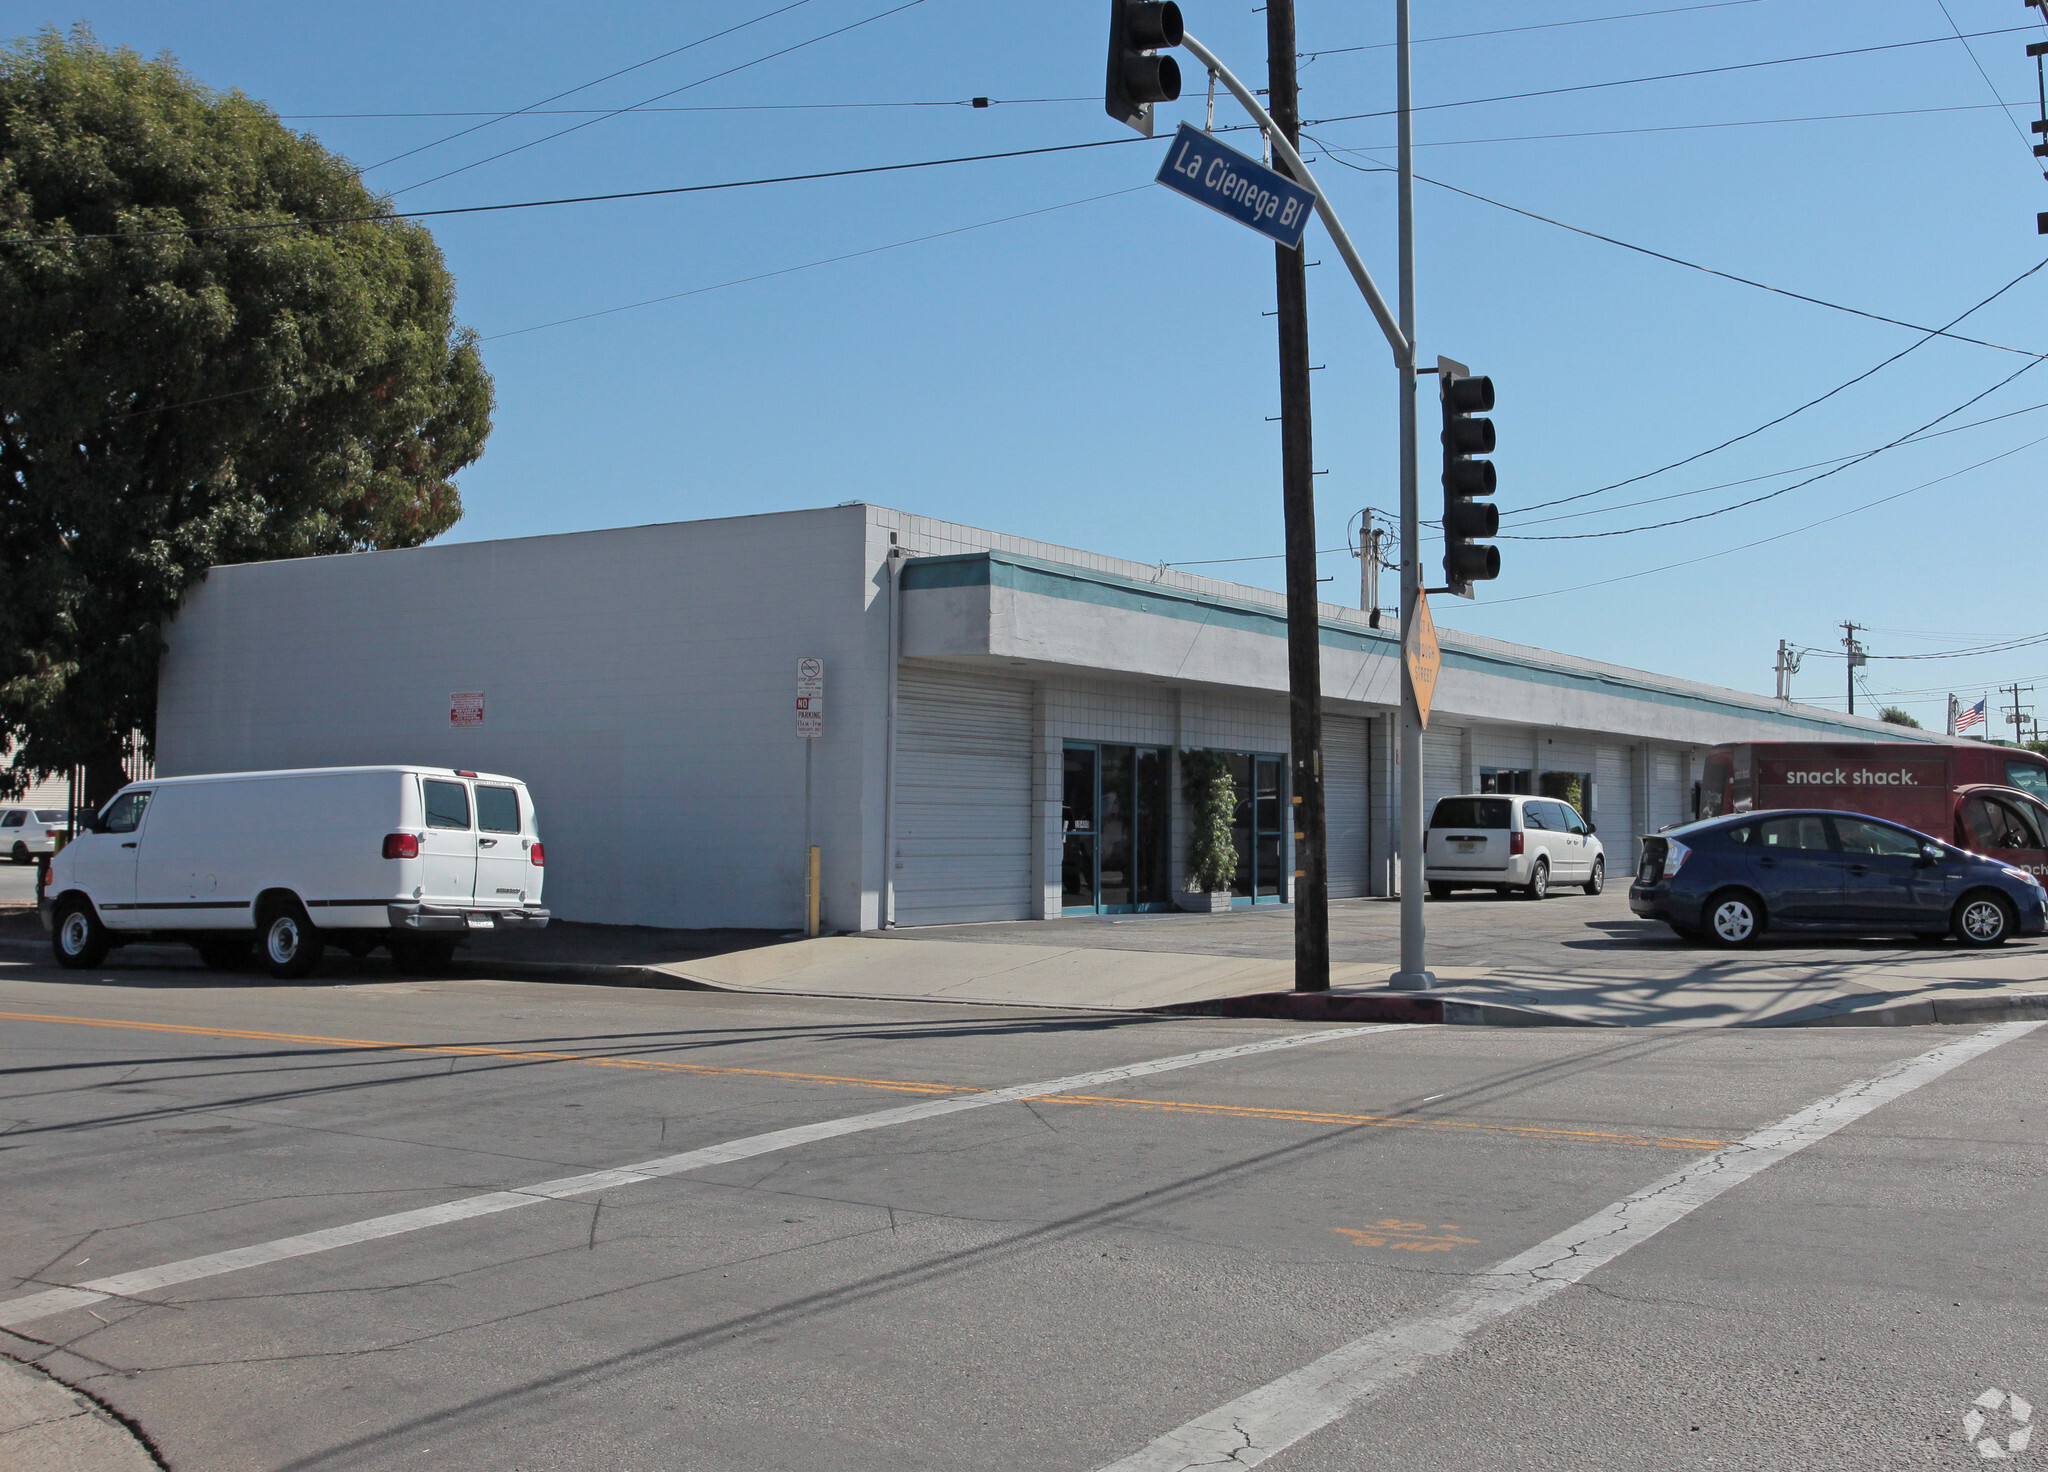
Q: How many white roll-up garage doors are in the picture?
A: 5